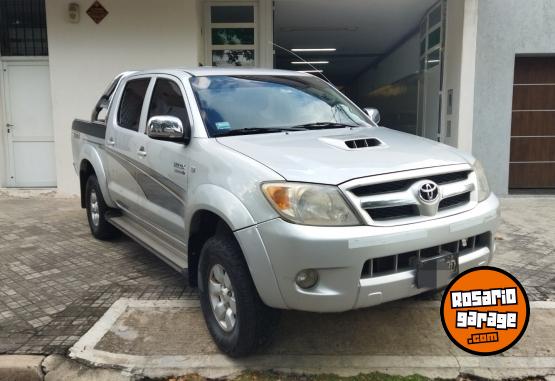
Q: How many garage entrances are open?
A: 1